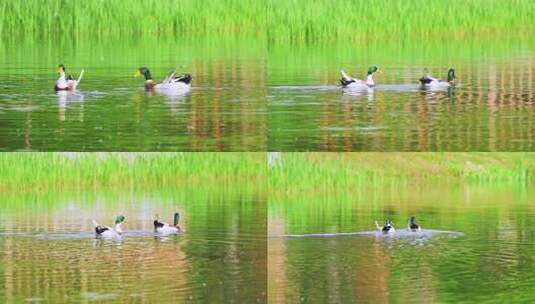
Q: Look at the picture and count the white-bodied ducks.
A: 8